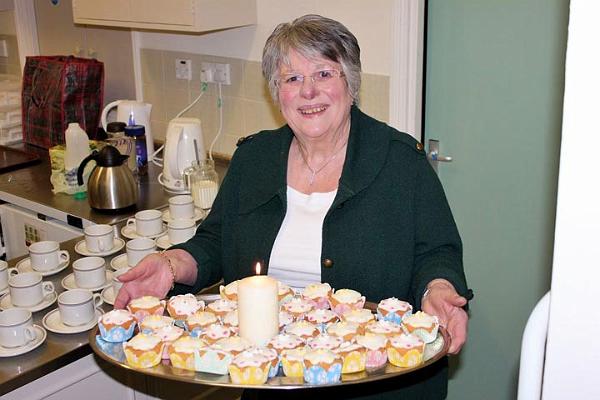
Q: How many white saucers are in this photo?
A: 12